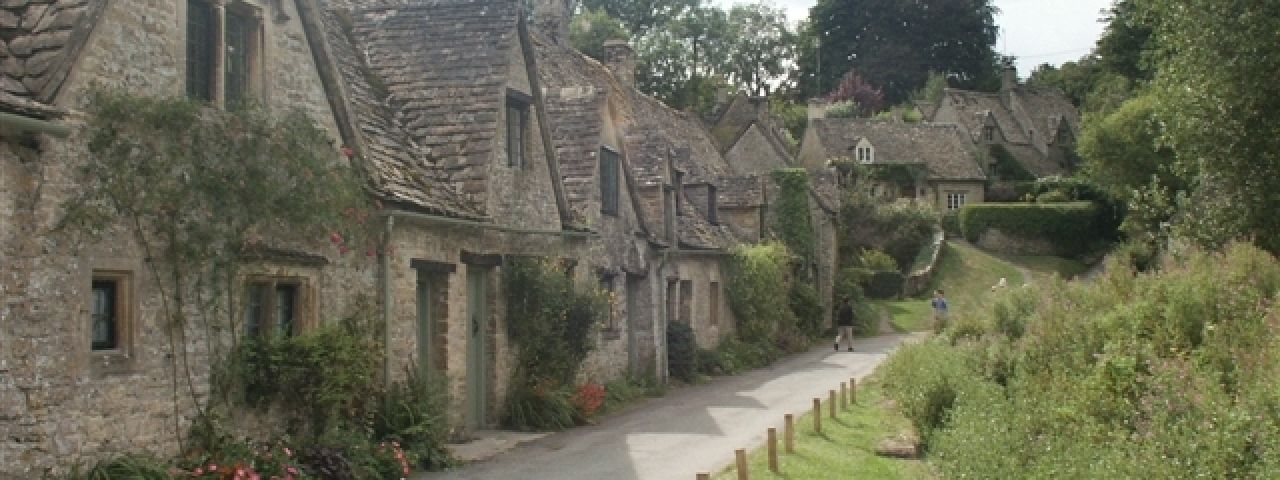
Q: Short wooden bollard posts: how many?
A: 8